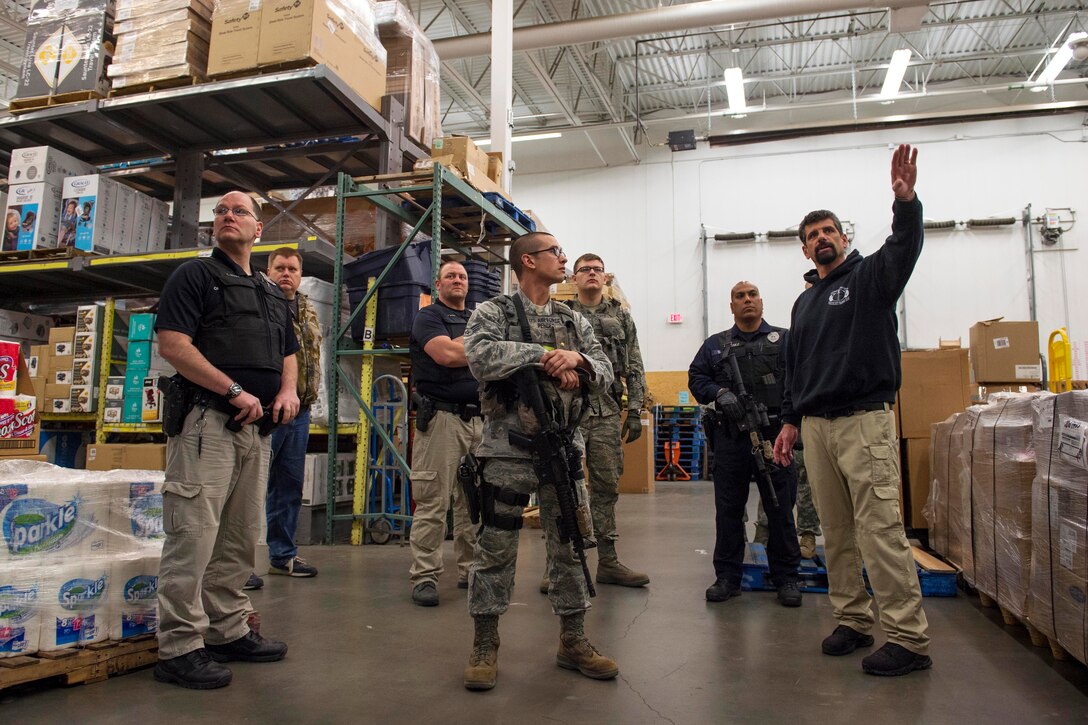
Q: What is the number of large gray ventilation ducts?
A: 1